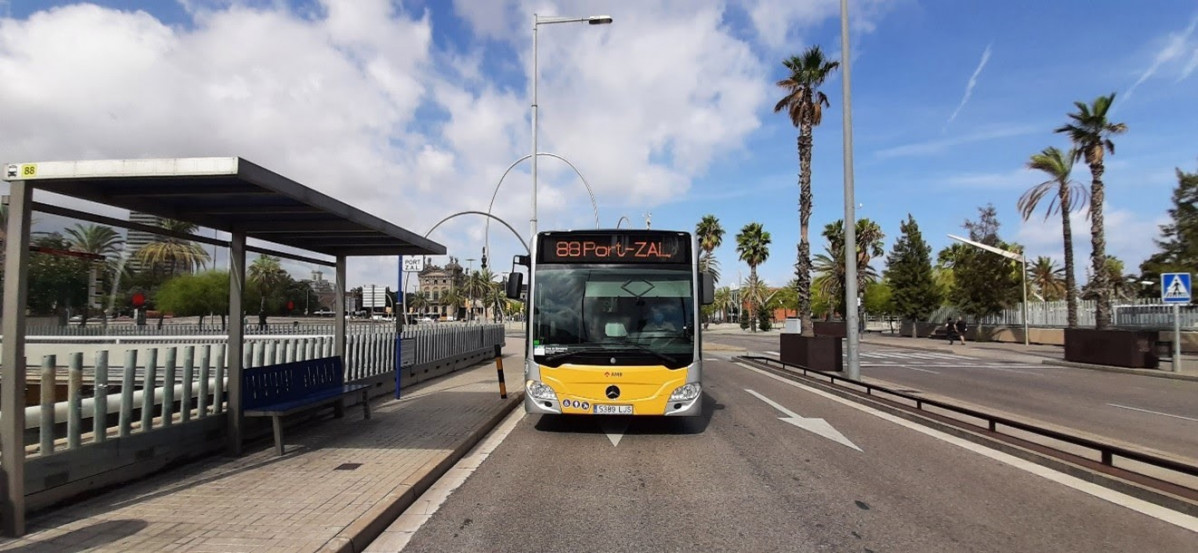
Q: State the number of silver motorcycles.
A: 0